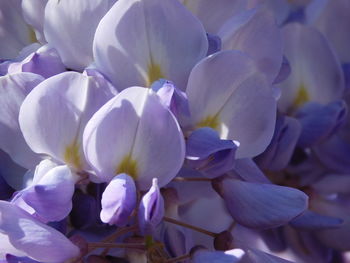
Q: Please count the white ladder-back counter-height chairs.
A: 0